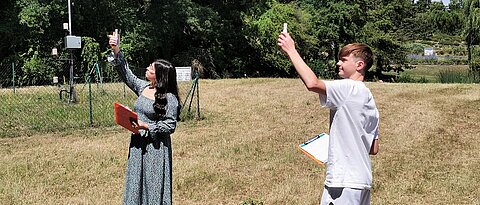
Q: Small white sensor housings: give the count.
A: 3